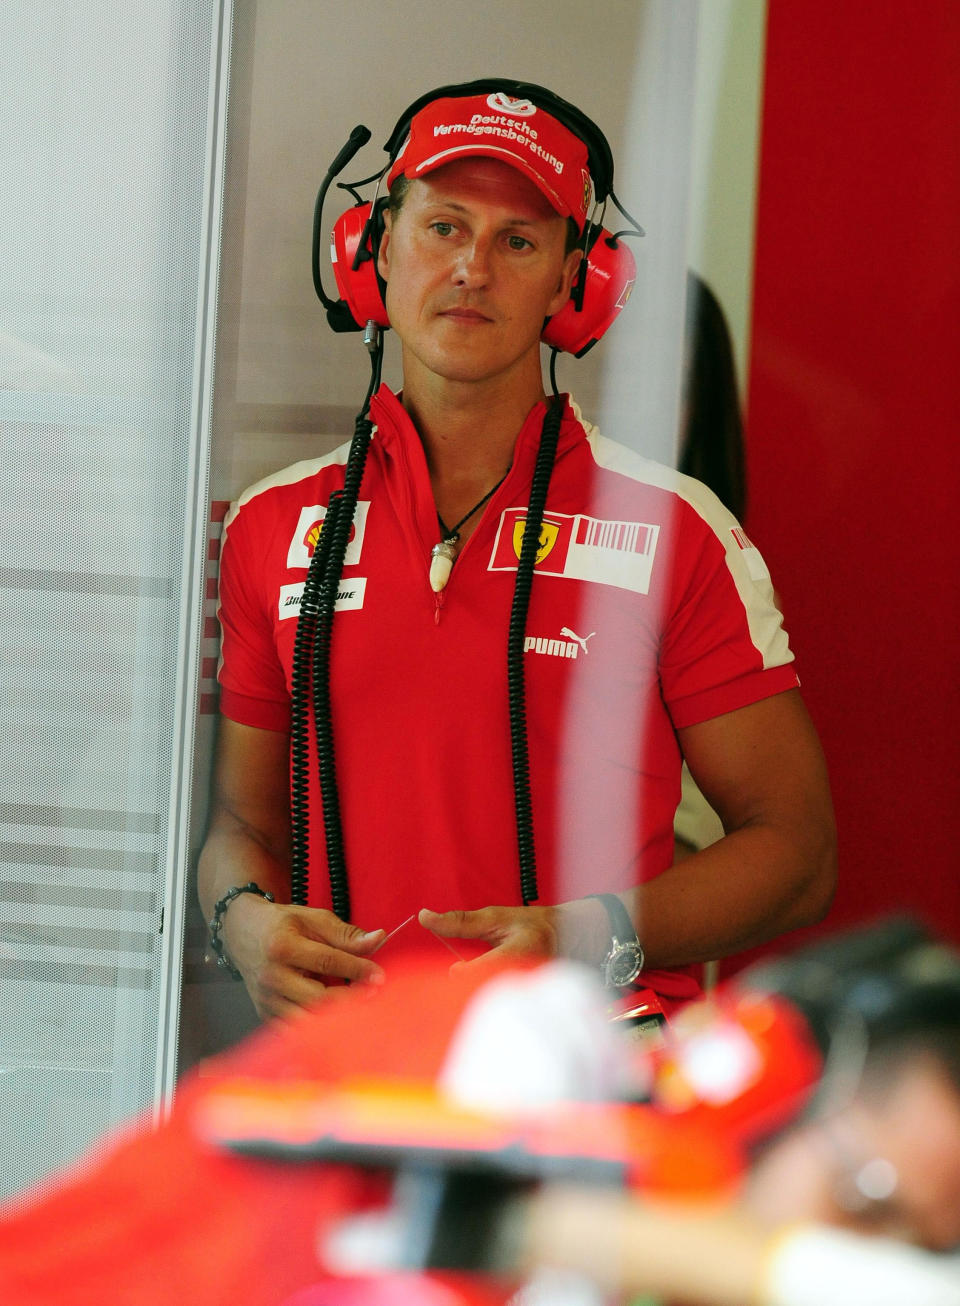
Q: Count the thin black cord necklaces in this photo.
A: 1